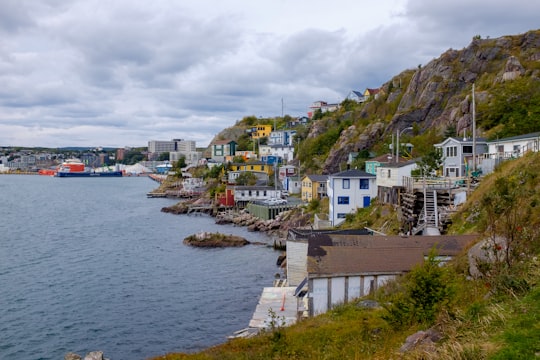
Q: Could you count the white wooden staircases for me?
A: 1